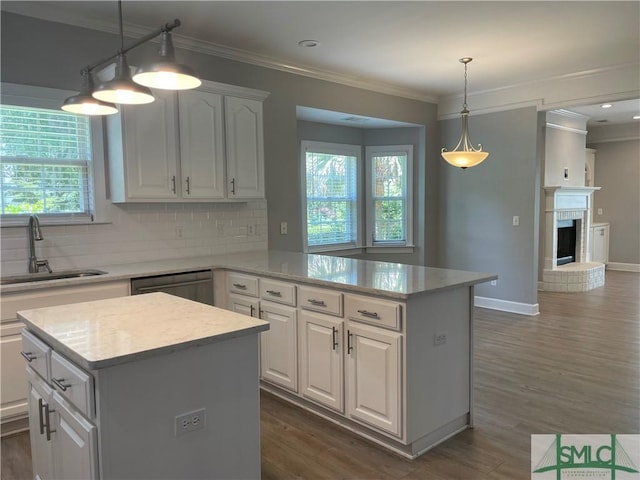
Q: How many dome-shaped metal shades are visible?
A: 3